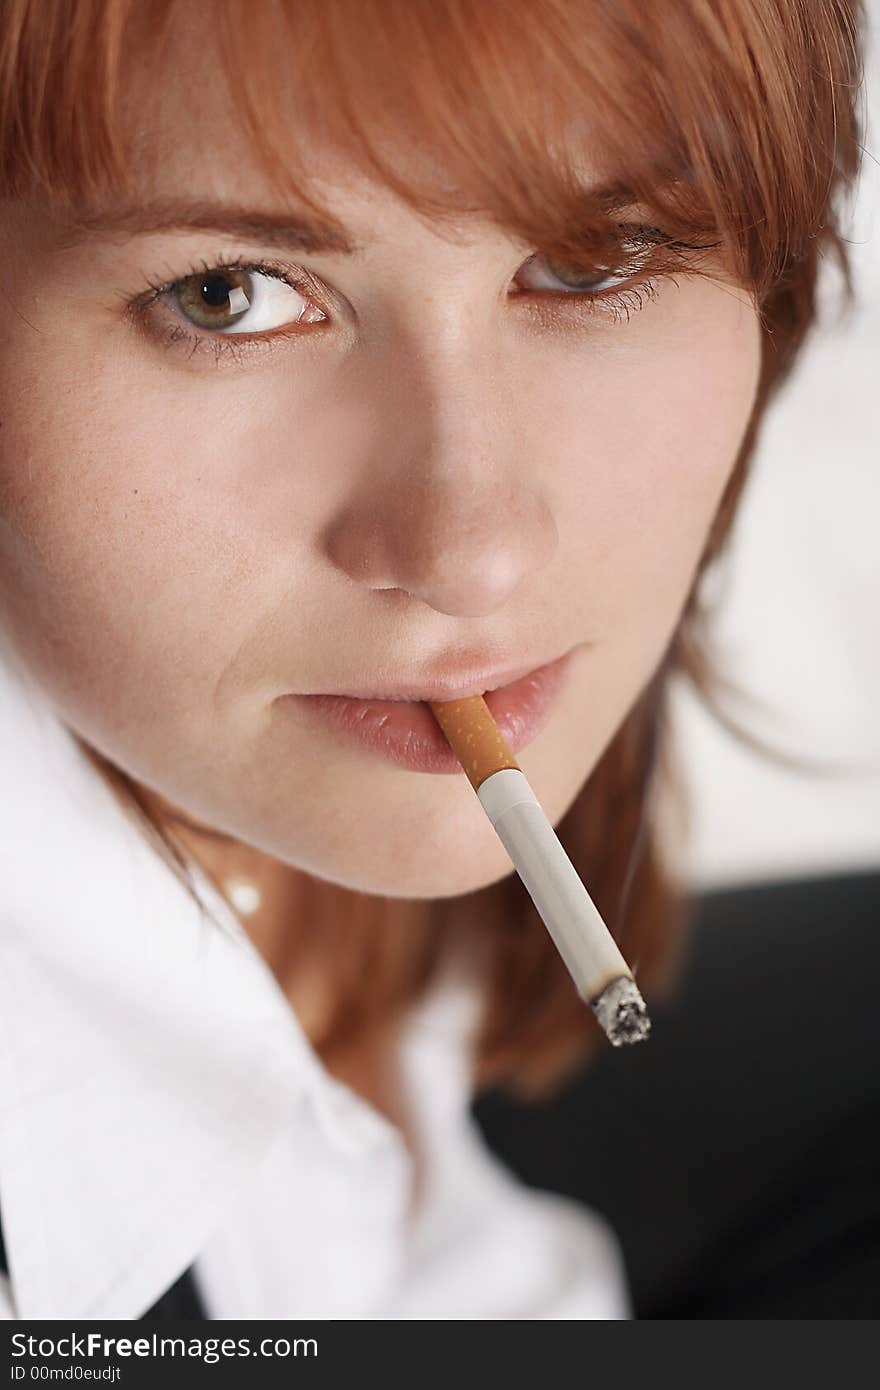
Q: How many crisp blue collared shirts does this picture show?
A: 0